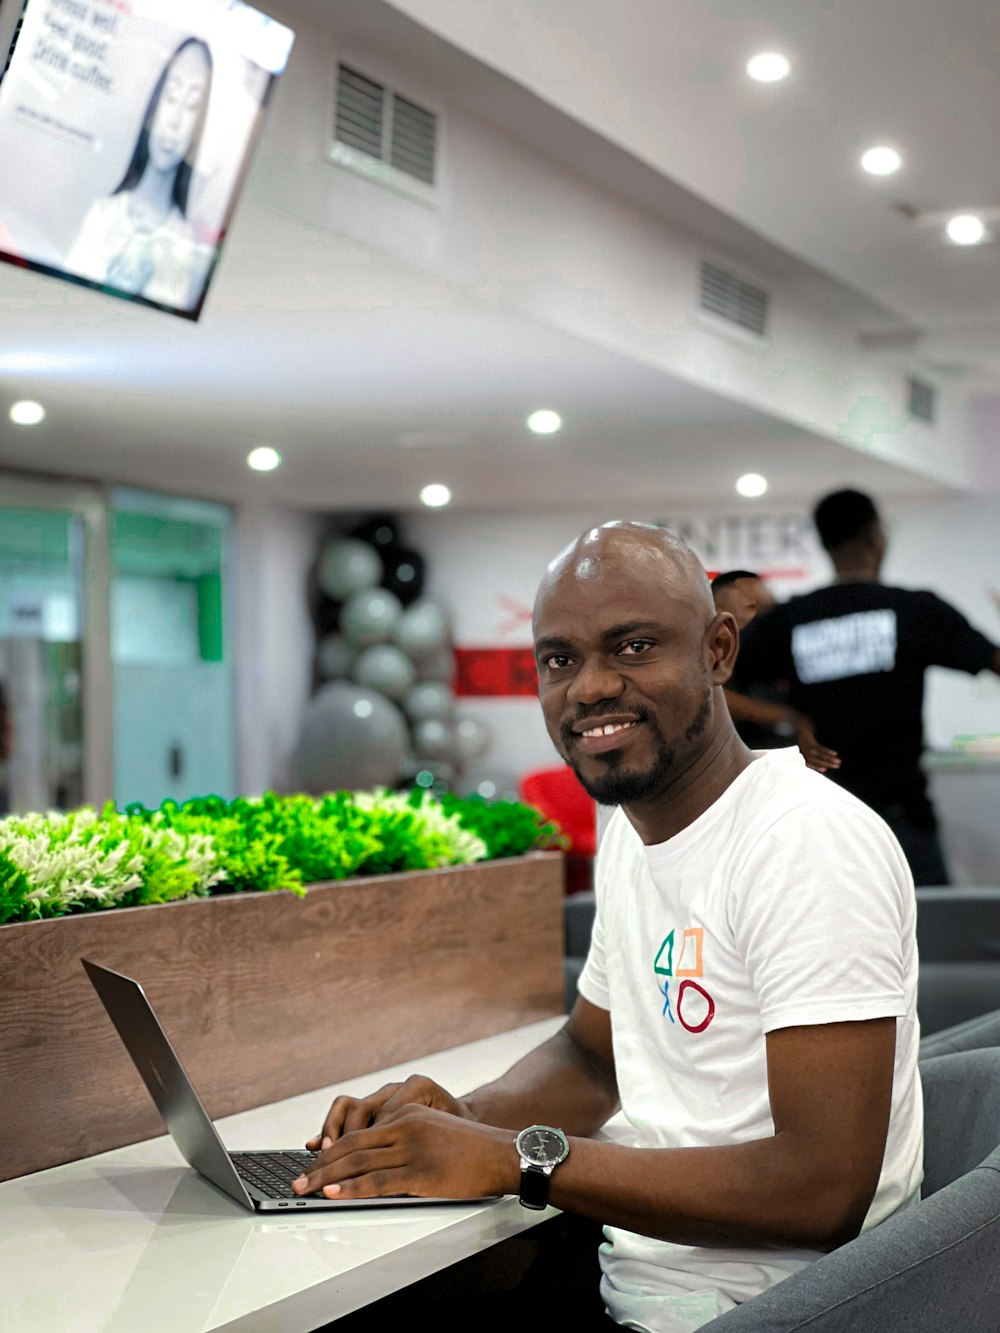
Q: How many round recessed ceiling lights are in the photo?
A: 8